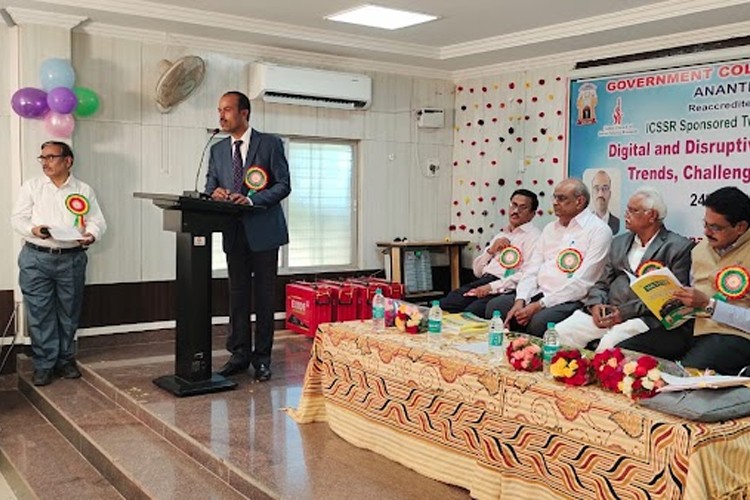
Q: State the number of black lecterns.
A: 1